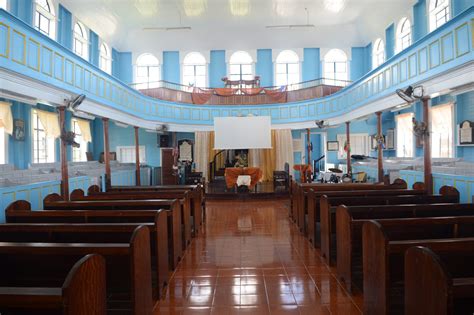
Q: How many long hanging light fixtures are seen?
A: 2